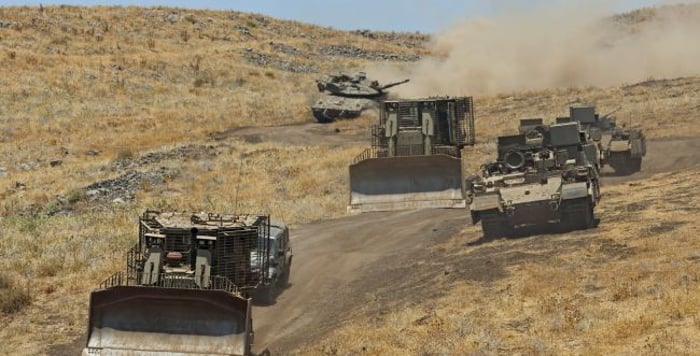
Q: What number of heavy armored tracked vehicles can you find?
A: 5